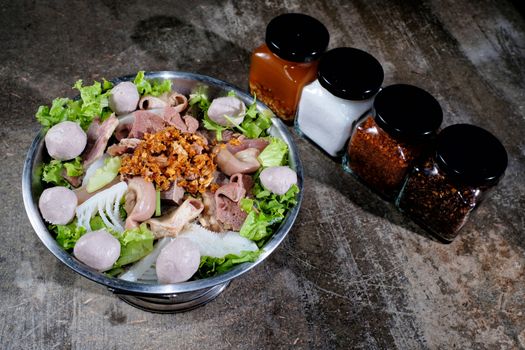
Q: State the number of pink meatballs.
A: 7